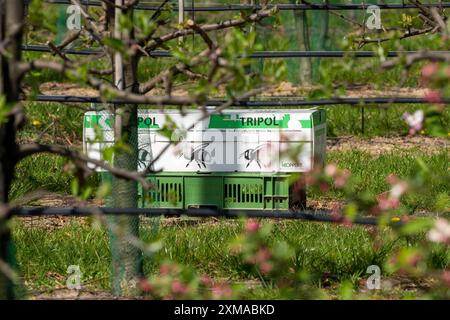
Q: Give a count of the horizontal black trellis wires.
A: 4